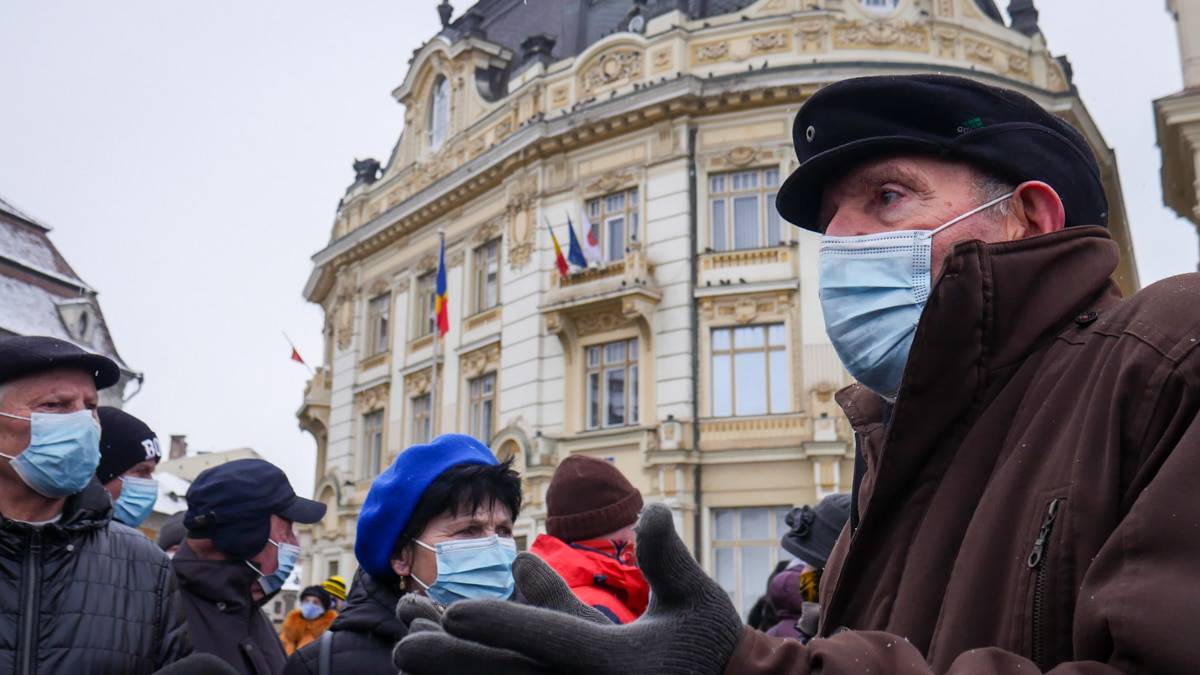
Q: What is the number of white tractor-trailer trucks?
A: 0